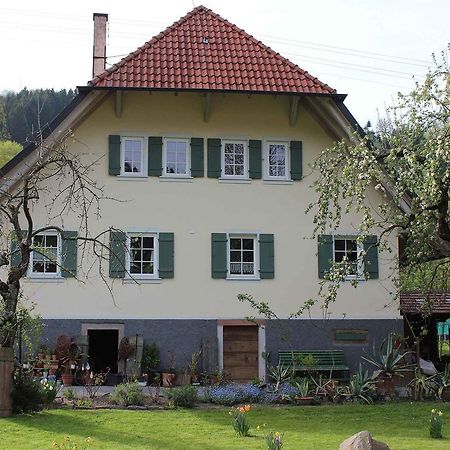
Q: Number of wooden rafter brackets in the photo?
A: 3